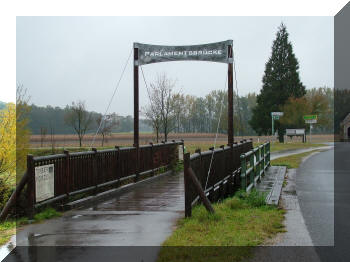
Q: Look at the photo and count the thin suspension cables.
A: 4